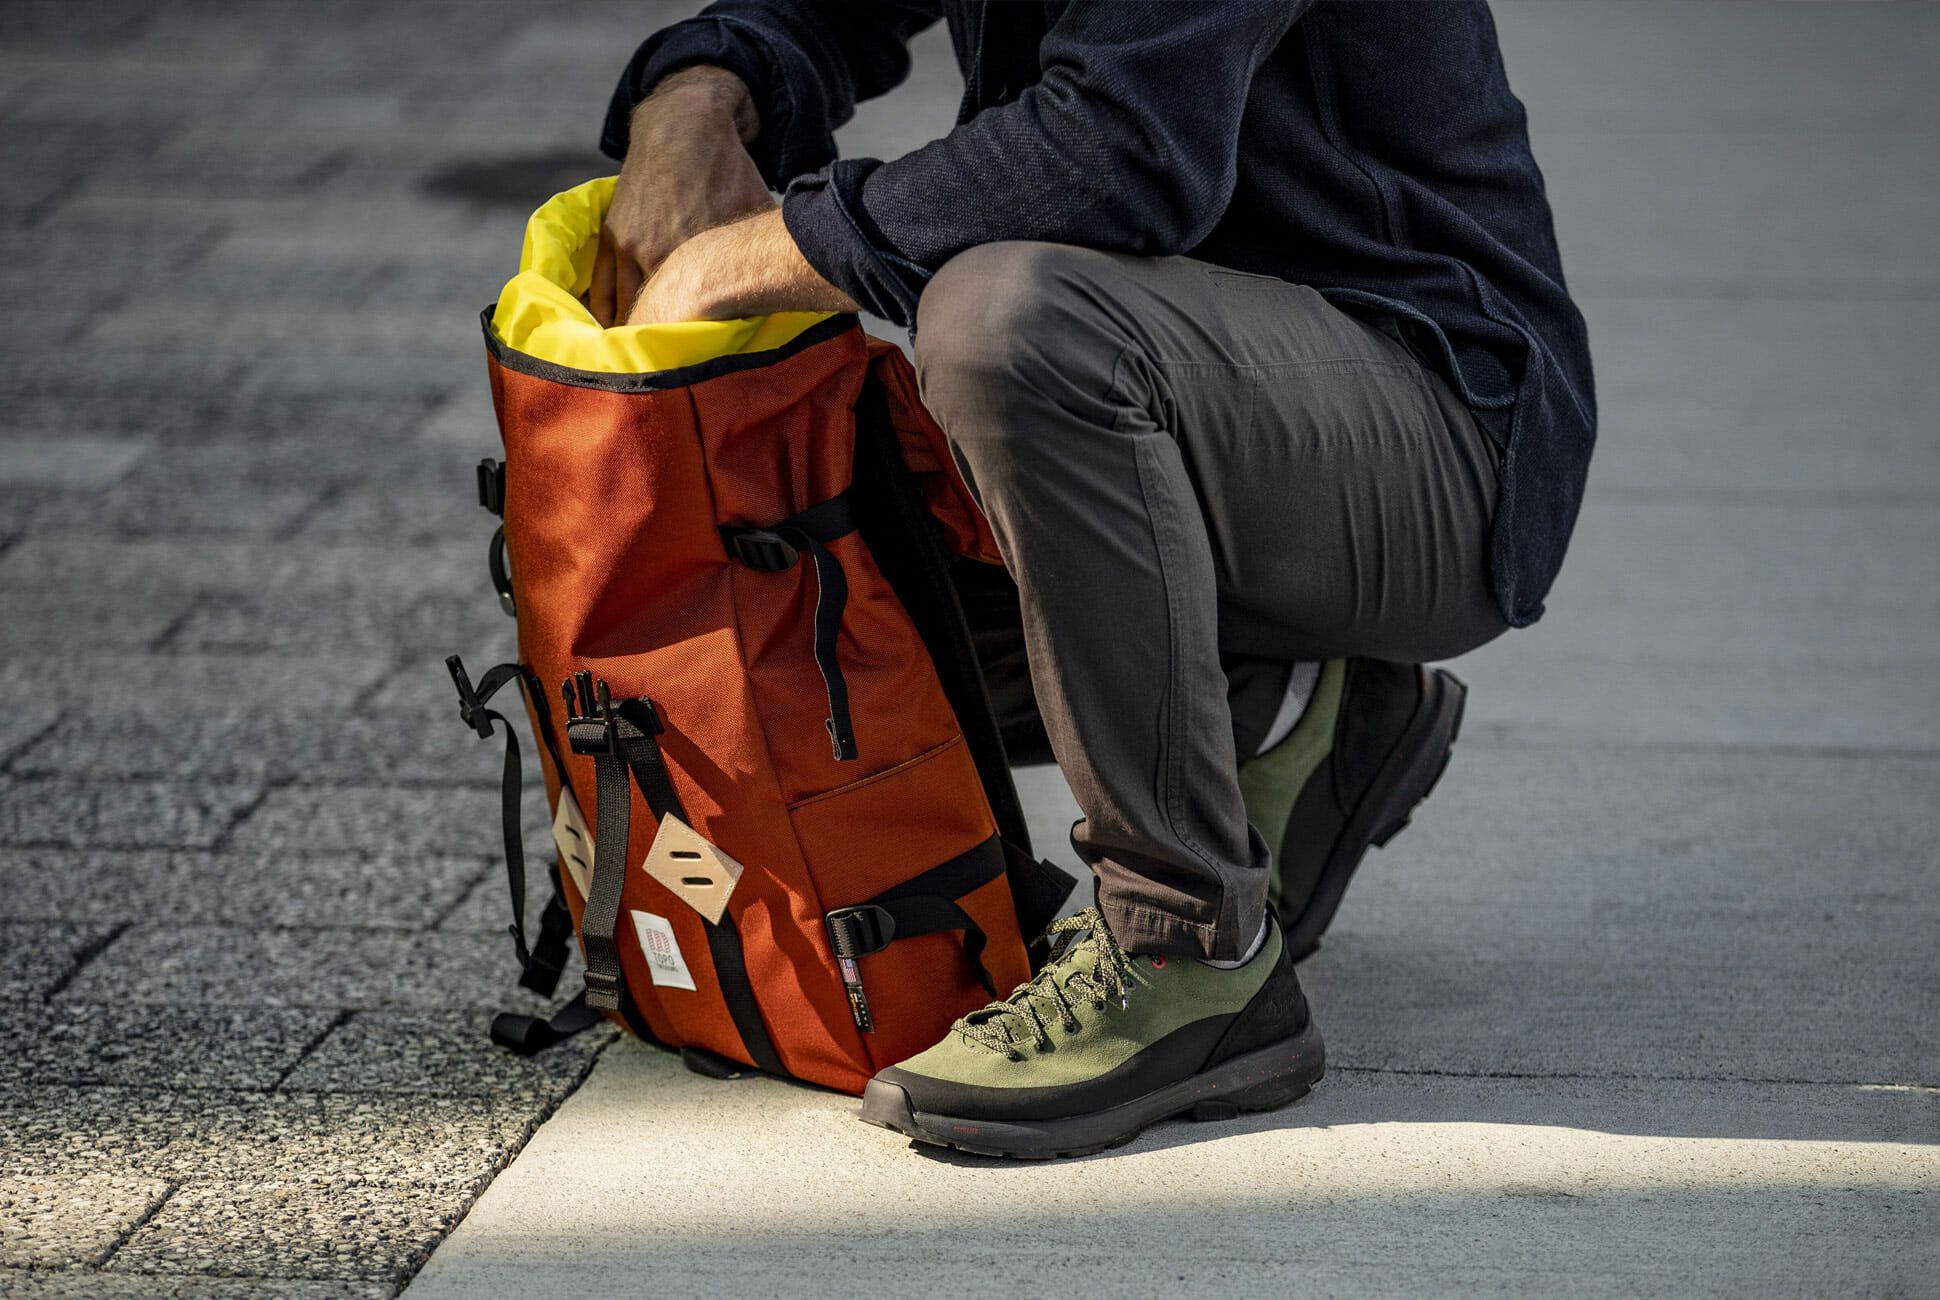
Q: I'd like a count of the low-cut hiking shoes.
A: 2